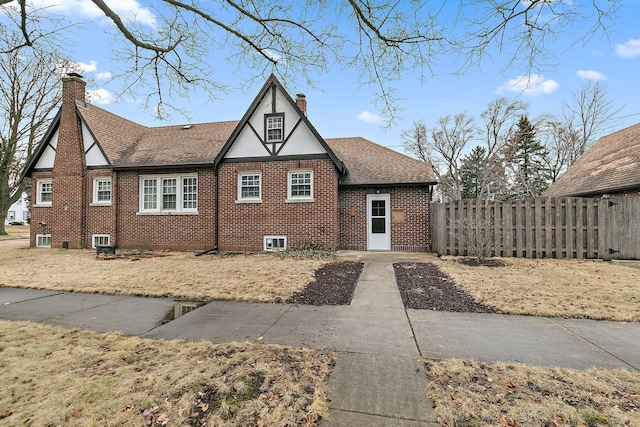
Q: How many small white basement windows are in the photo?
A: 3